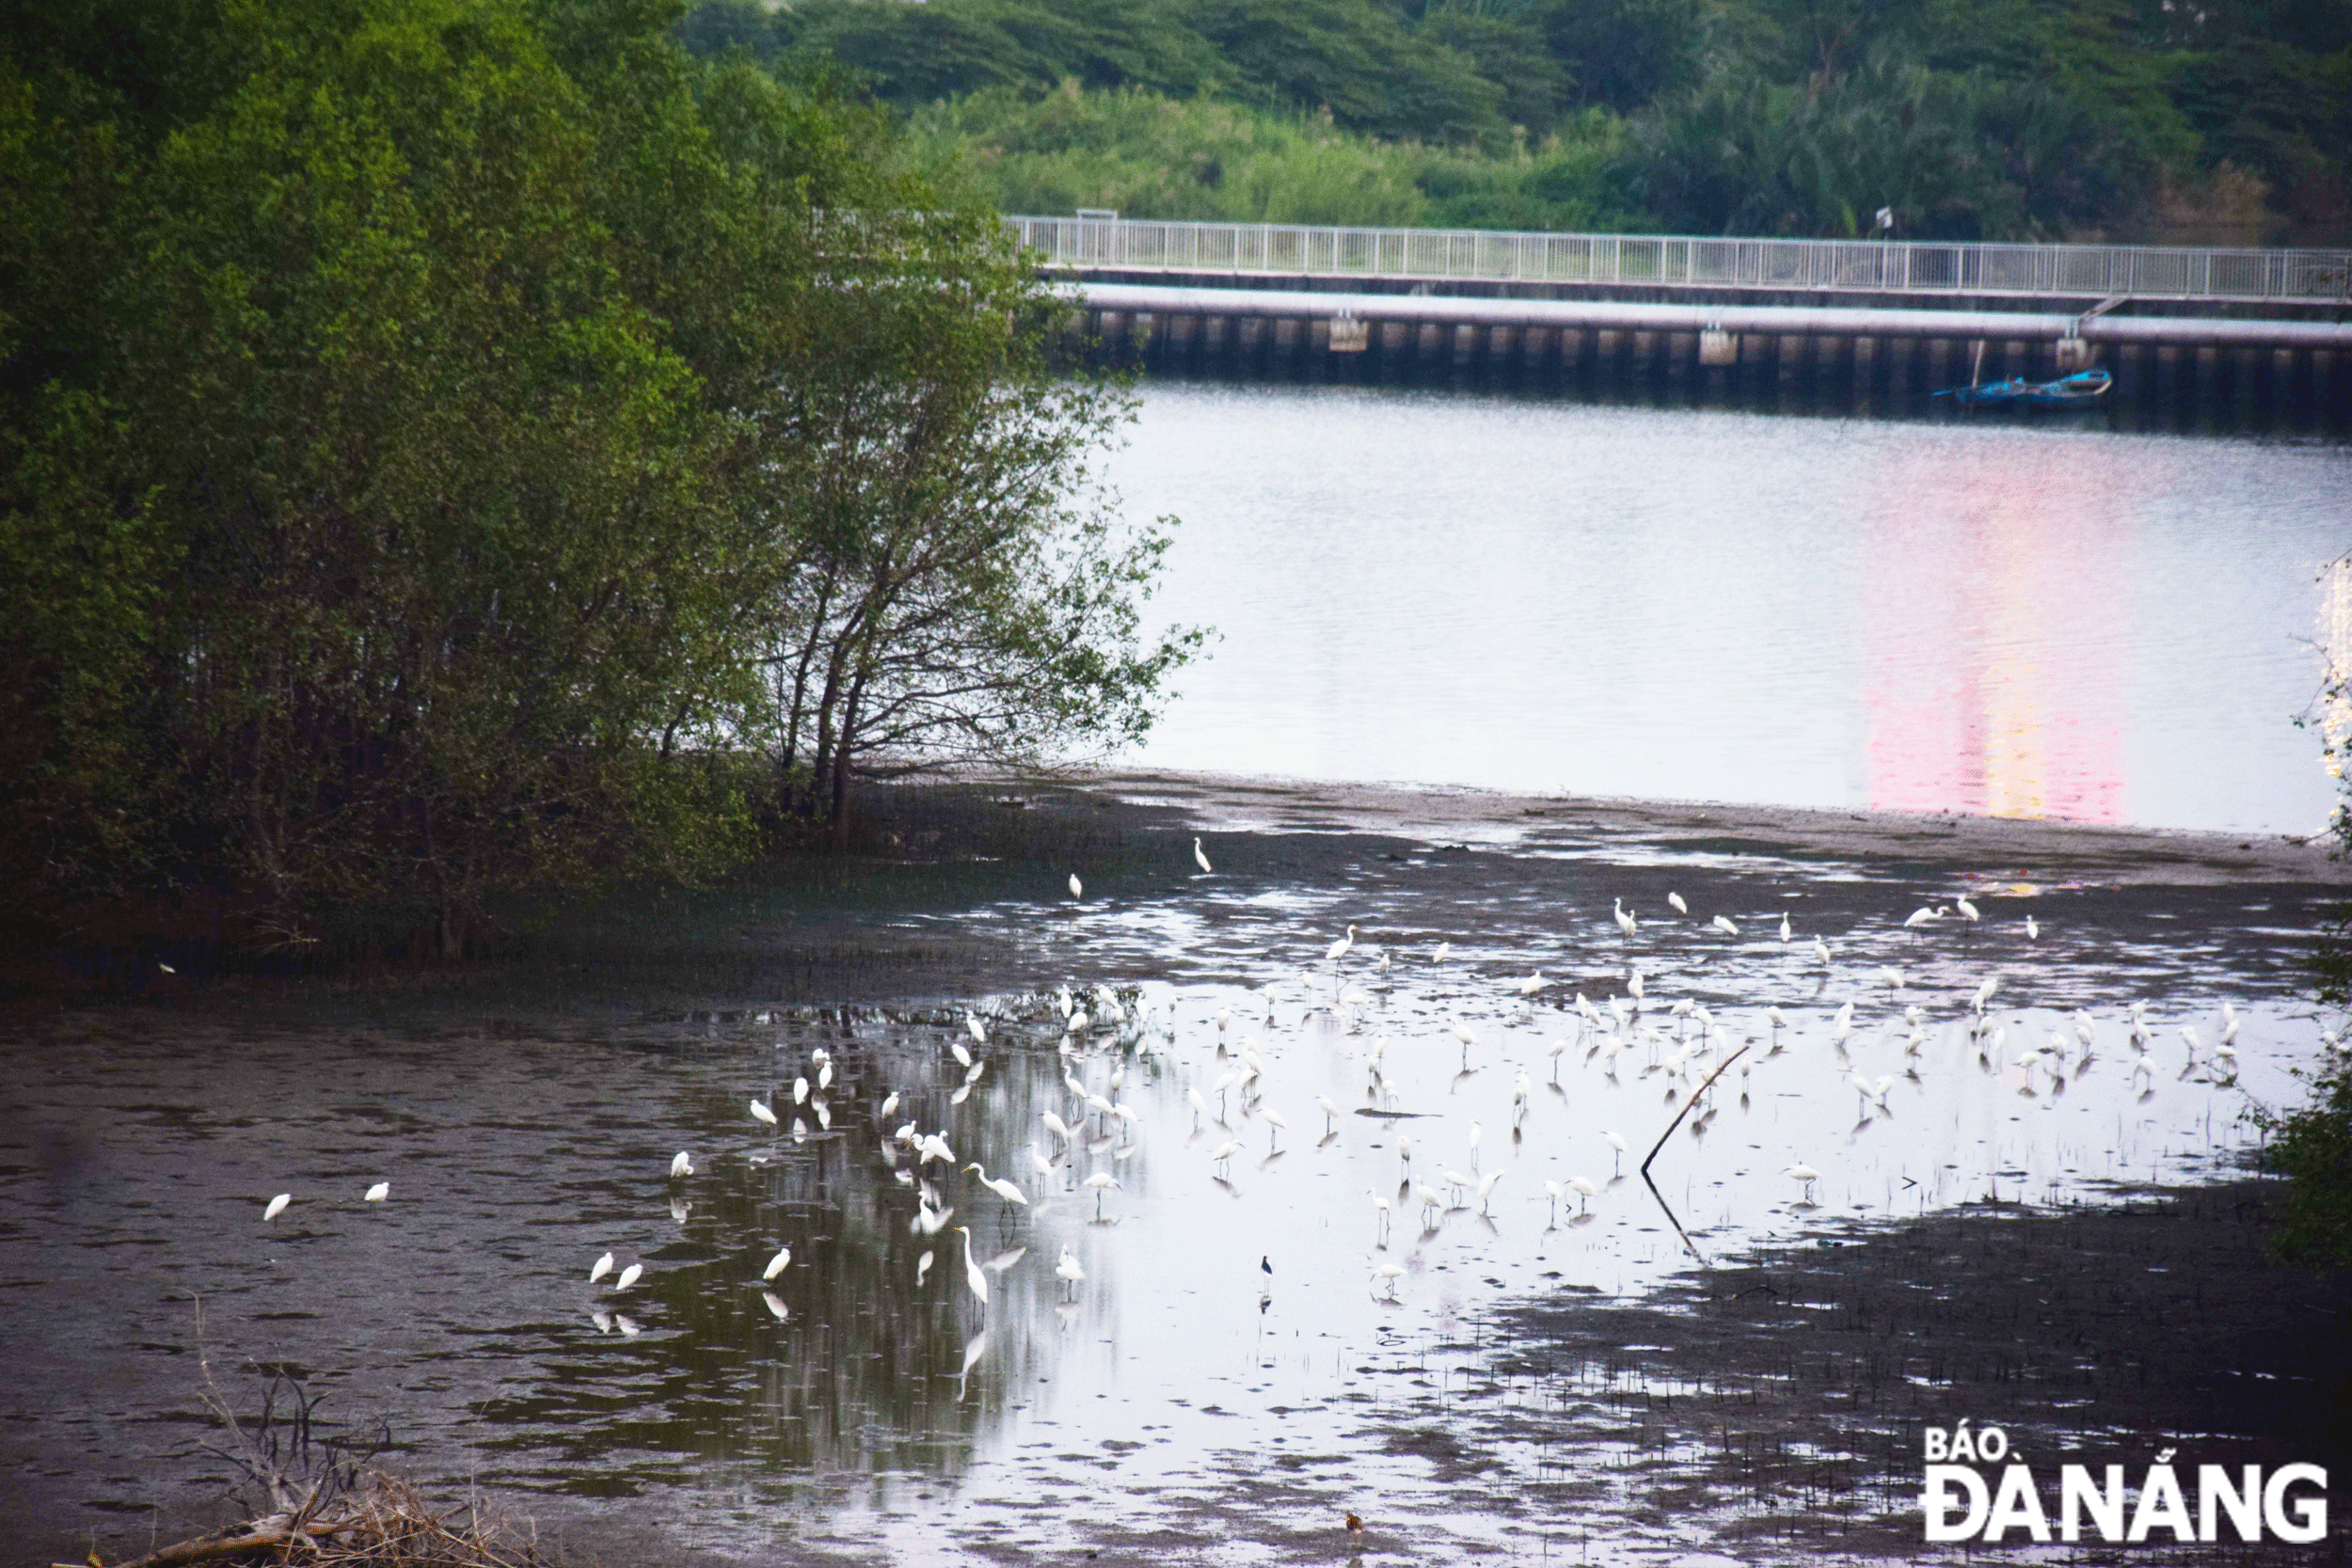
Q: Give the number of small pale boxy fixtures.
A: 3